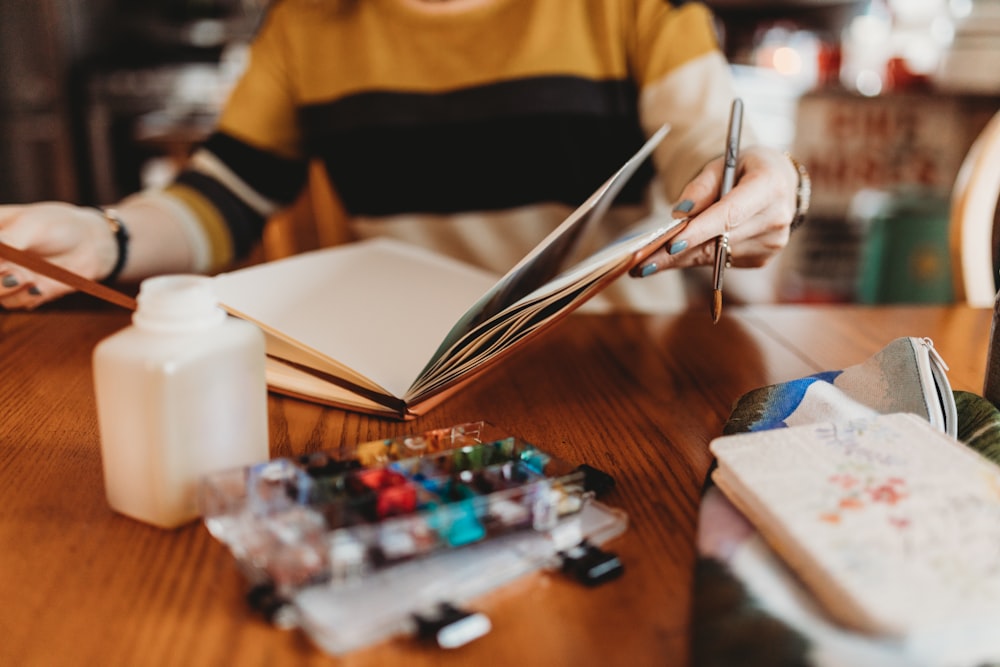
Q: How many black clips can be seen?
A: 4